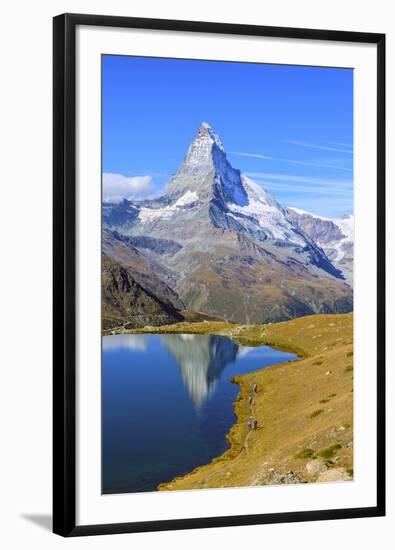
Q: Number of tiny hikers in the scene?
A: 4